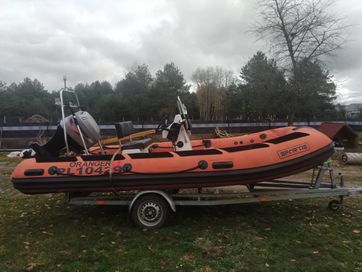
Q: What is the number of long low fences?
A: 1